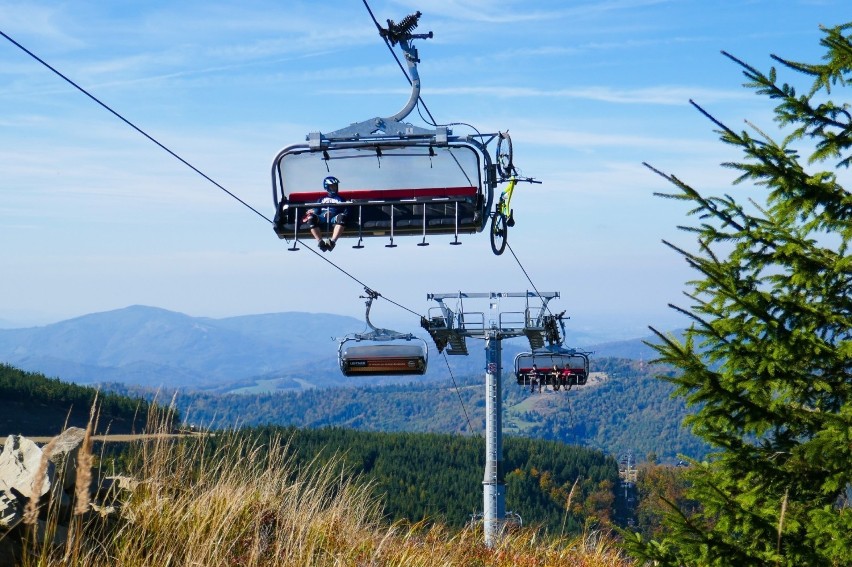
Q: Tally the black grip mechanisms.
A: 3